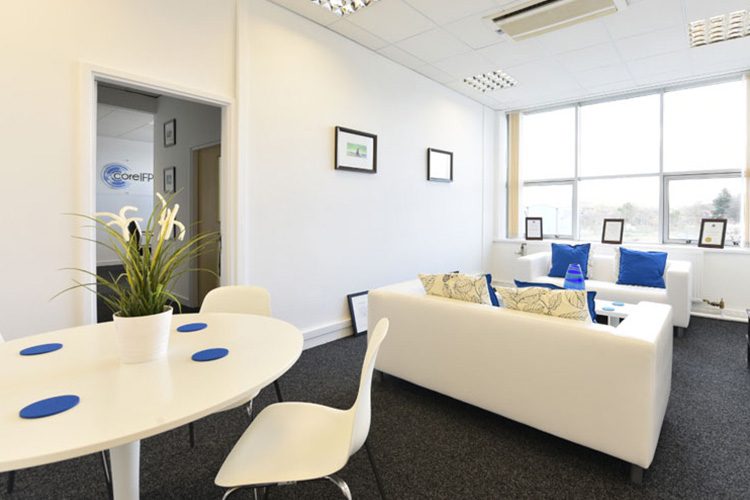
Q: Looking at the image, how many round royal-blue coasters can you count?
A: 4